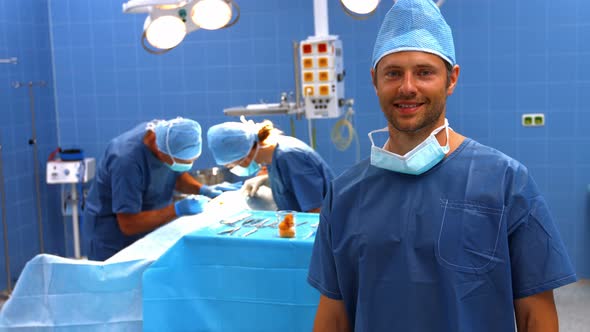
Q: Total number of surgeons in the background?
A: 2